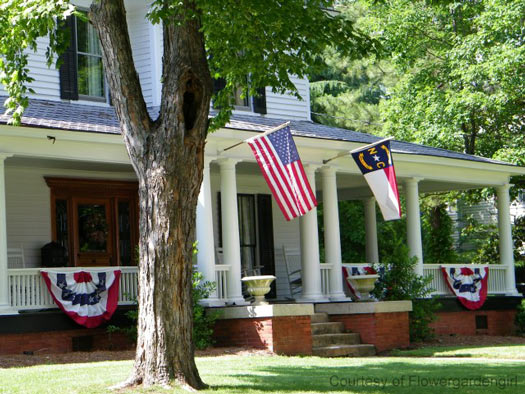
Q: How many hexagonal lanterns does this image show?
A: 0